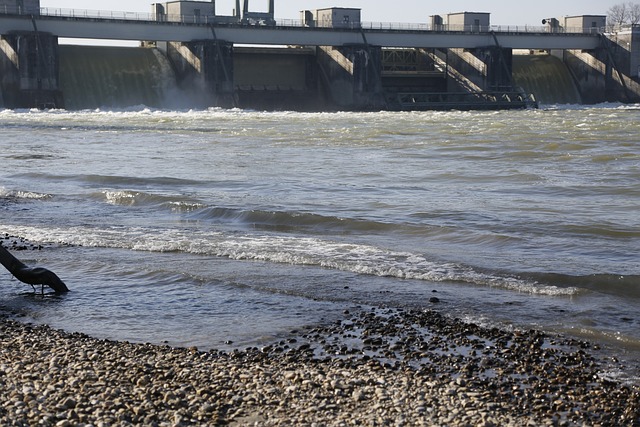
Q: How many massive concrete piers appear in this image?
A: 5